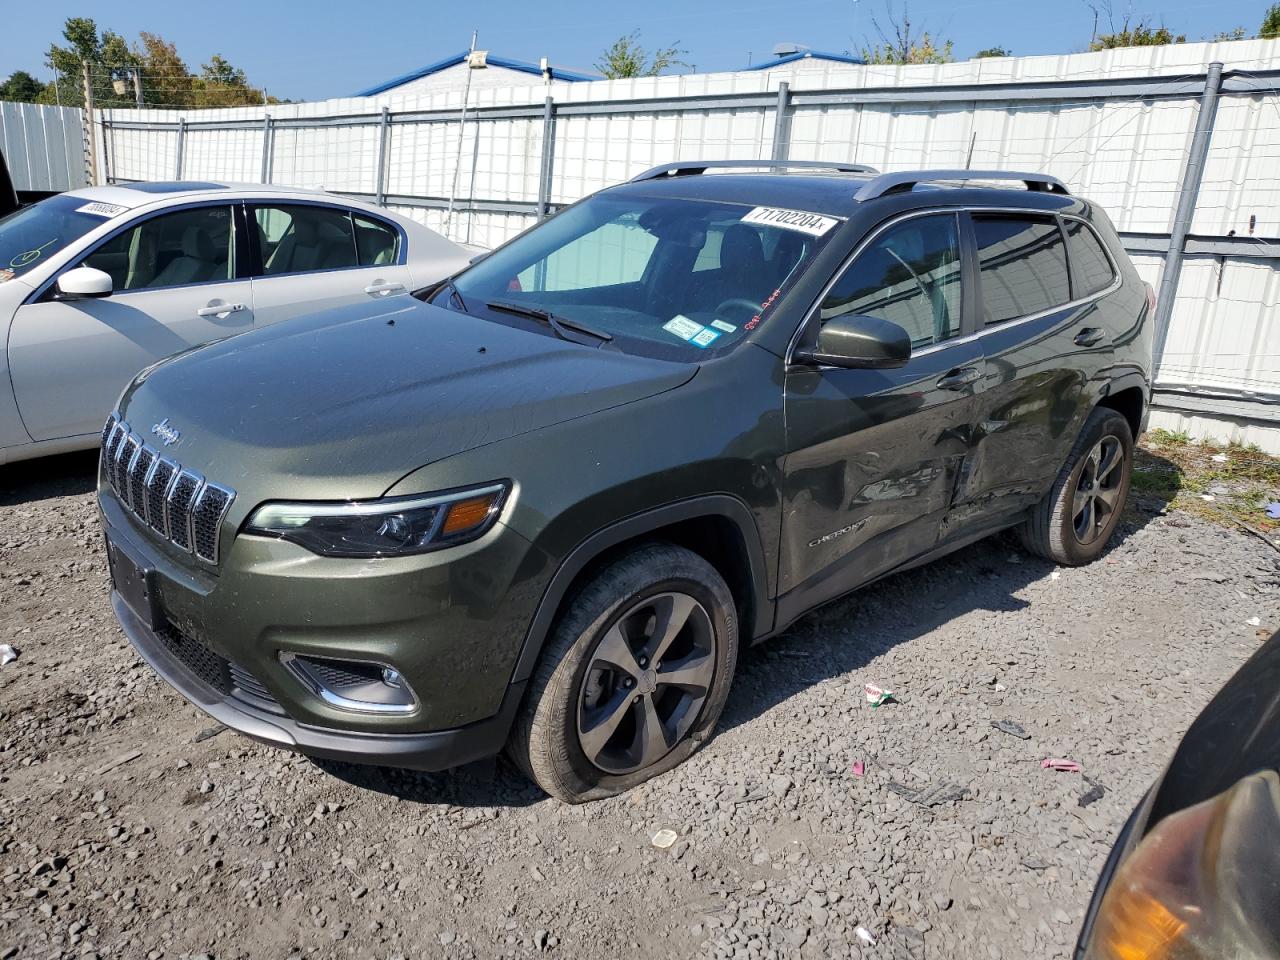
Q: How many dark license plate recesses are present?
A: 1